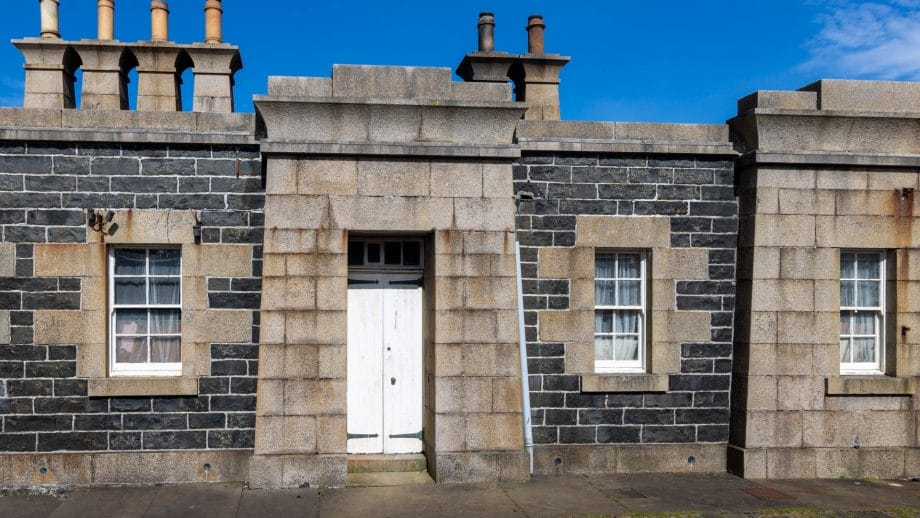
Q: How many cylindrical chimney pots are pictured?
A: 6